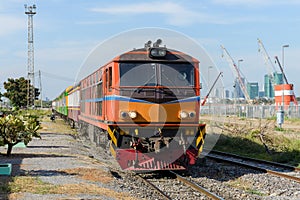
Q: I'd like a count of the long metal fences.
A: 1